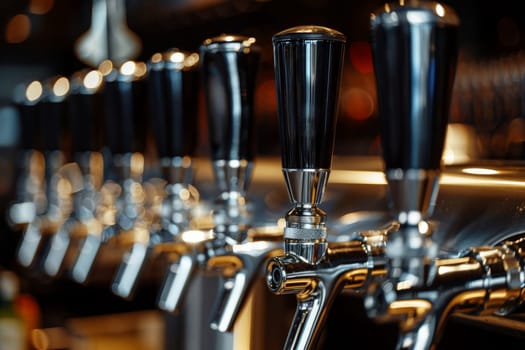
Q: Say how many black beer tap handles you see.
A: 8